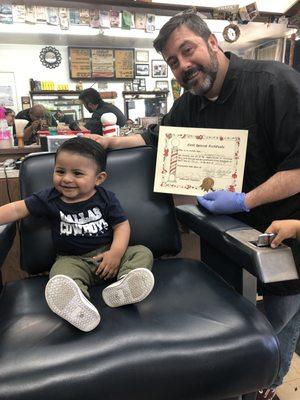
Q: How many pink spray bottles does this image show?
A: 1